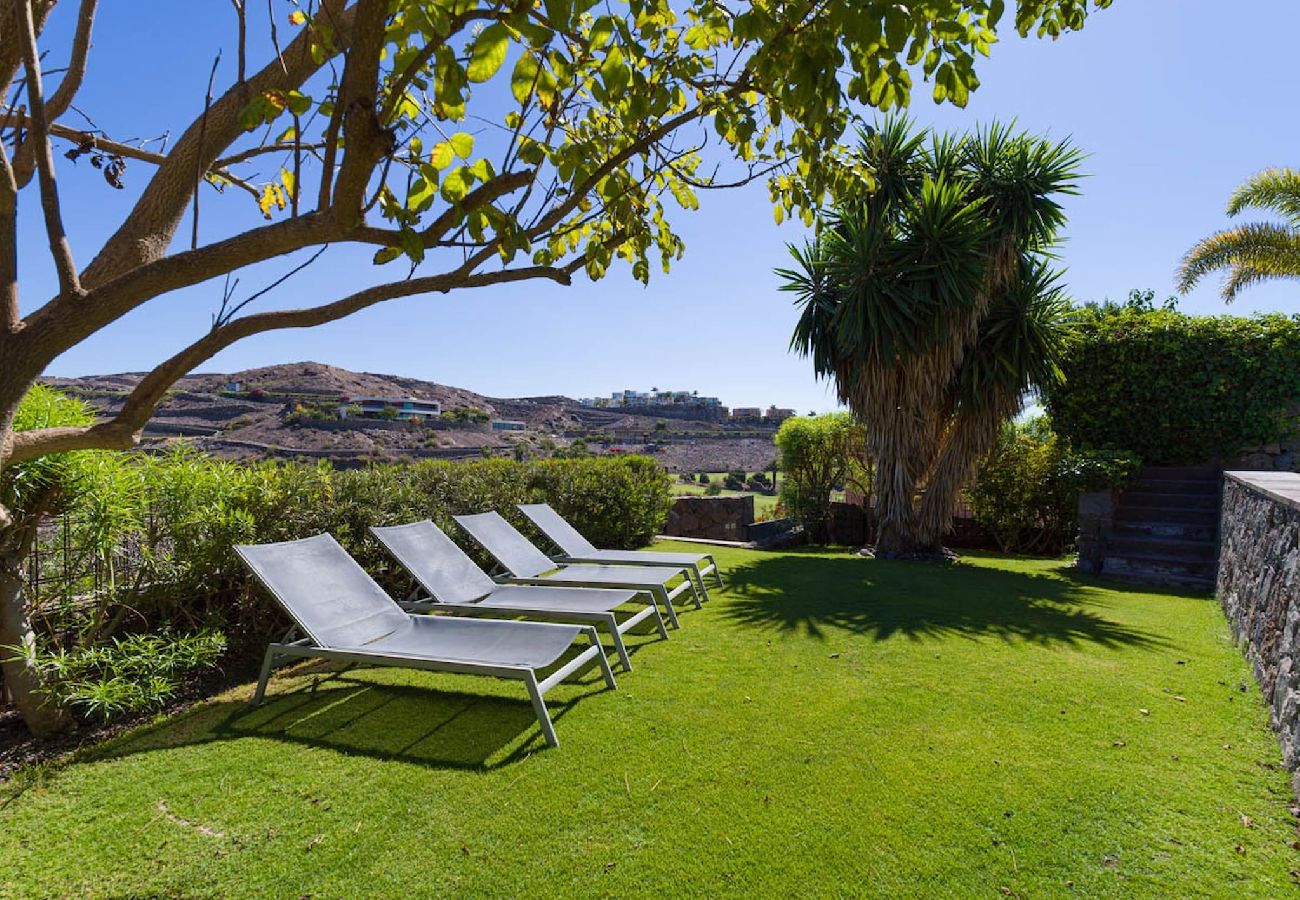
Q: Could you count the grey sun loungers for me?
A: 4